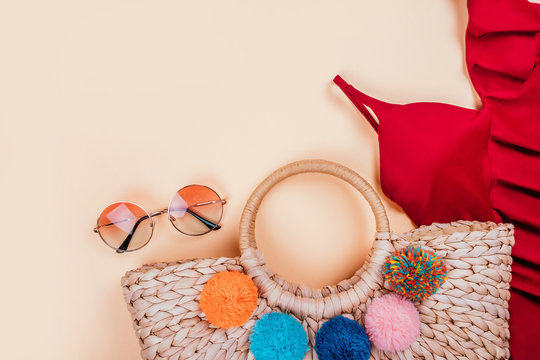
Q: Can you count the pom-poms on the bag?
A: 5